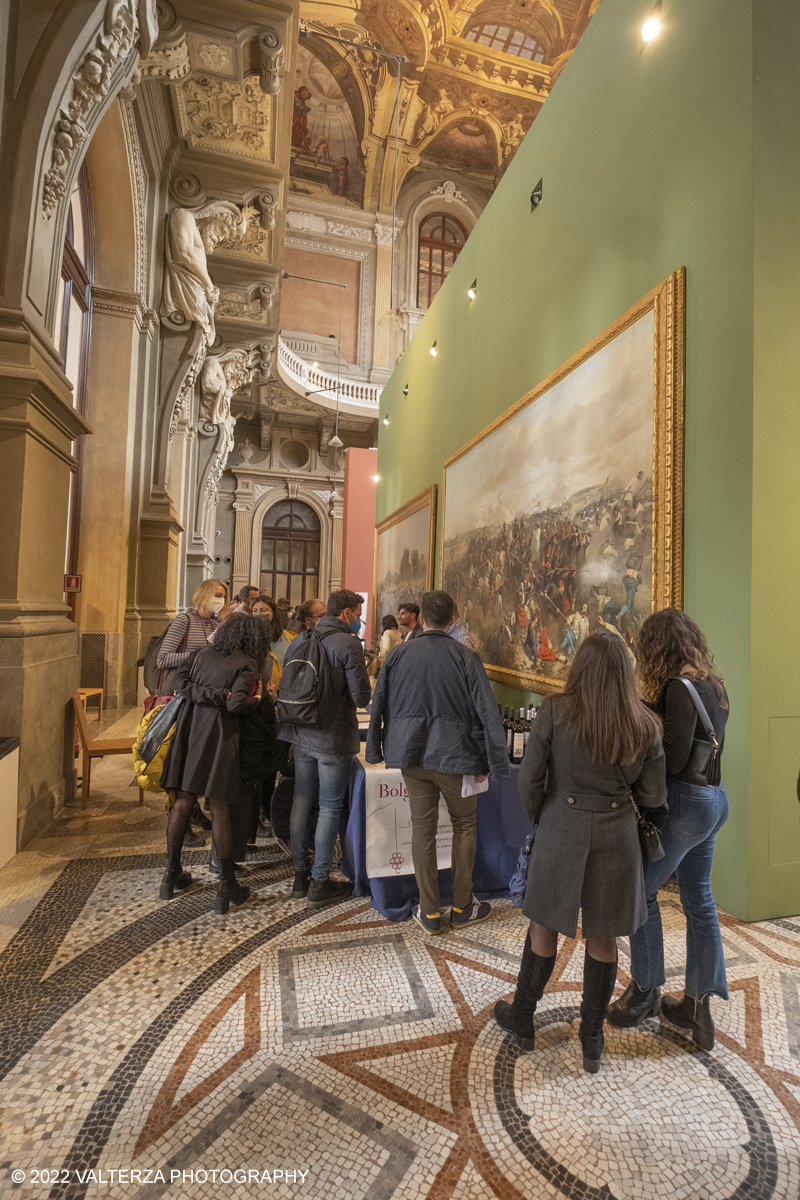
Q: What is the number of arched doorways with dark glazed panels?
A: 1